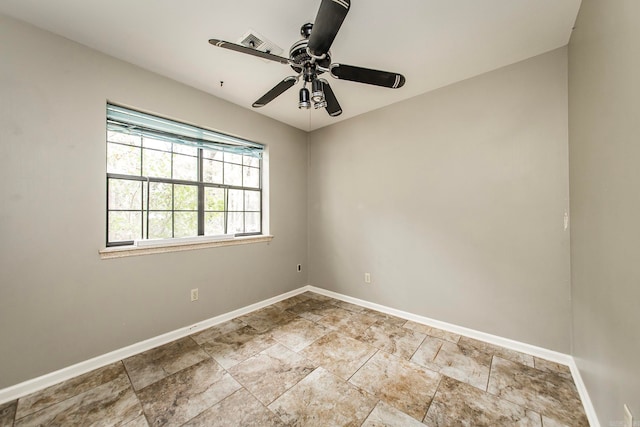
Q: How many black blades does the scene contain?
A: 5